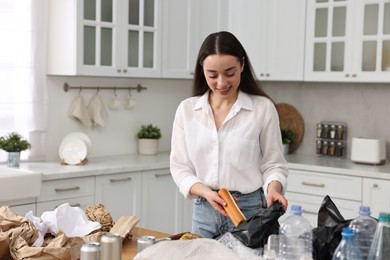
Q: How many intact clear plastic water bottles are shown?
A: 4